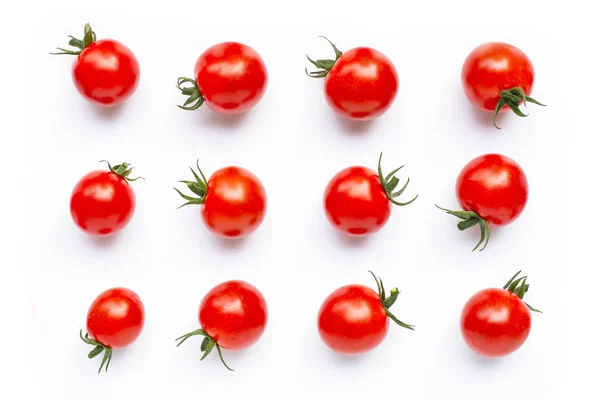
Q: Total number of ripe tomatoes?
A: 12